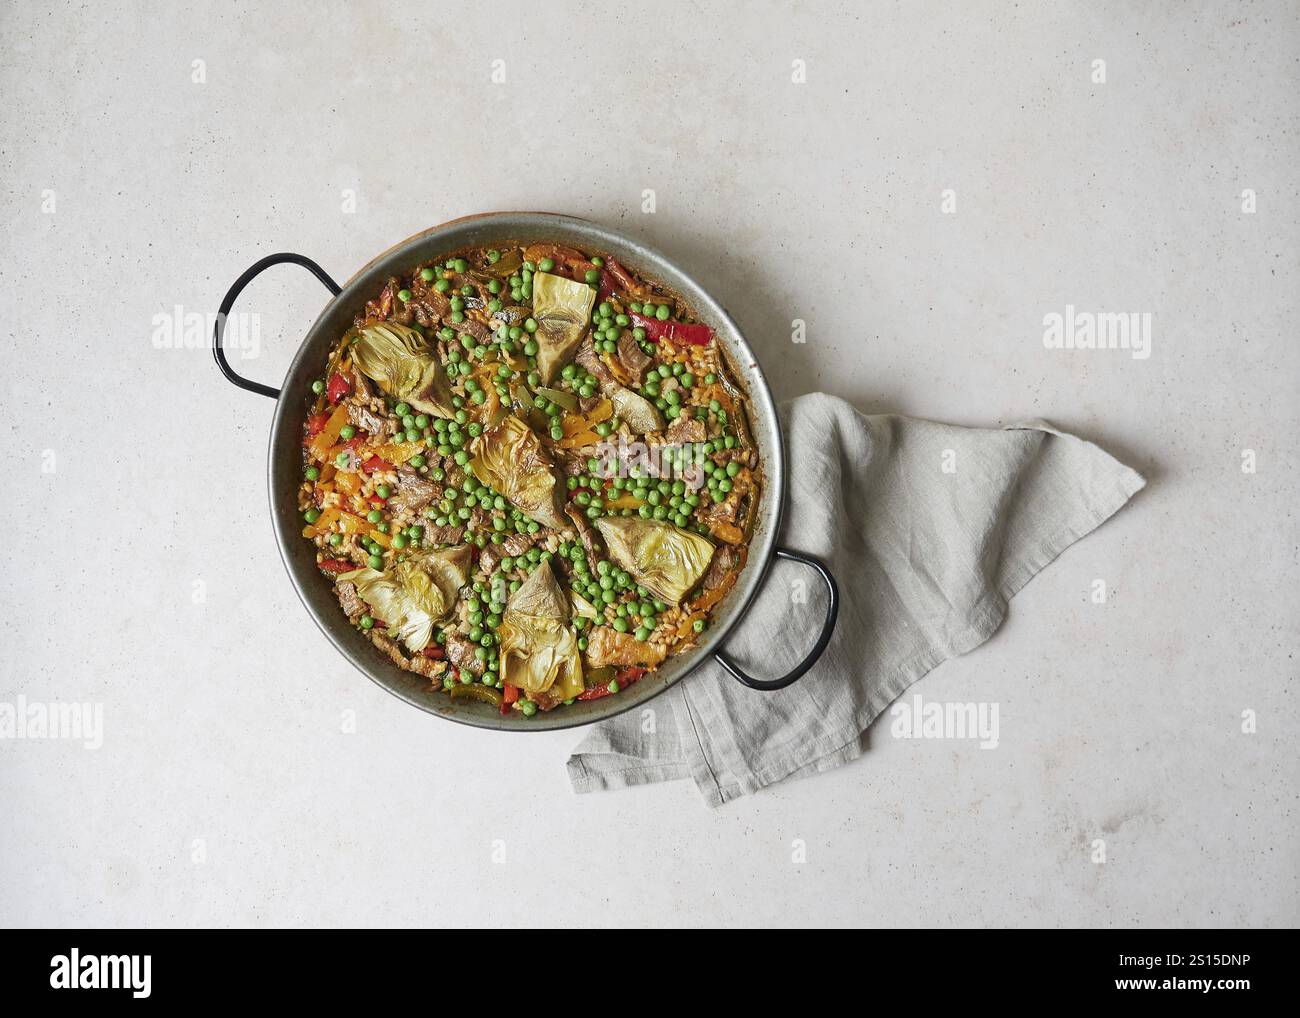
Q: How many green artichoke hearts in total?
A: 6